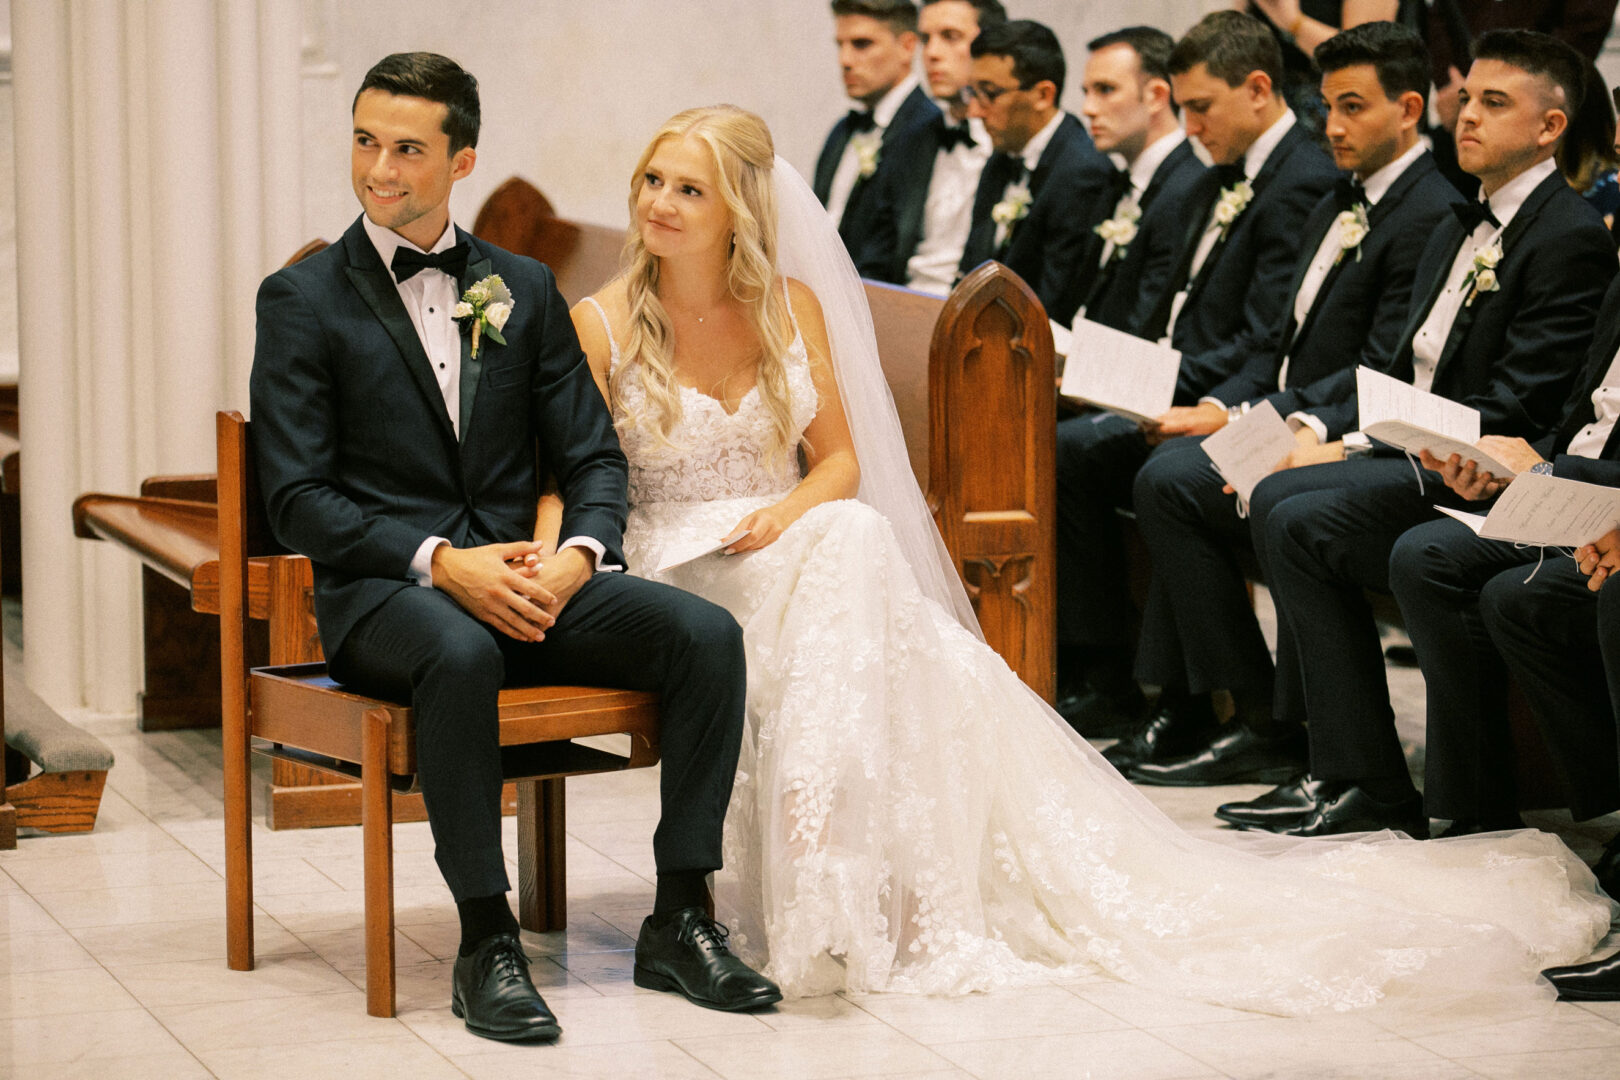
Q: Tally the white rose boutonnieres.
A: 7